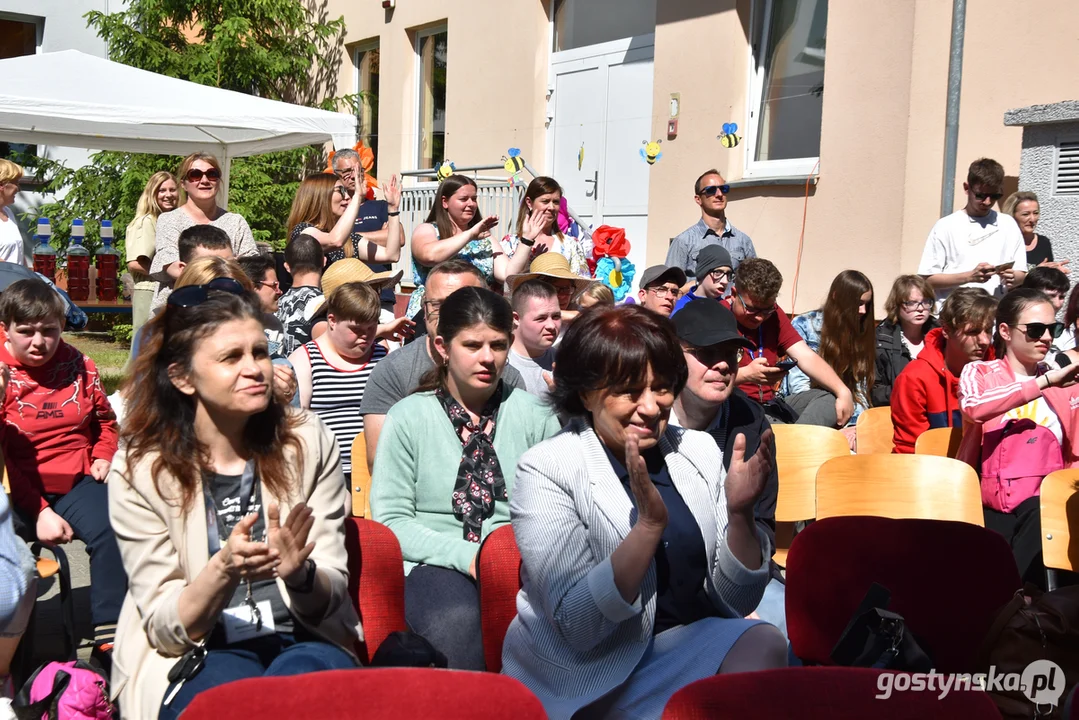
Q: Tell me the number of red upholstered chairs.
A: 5